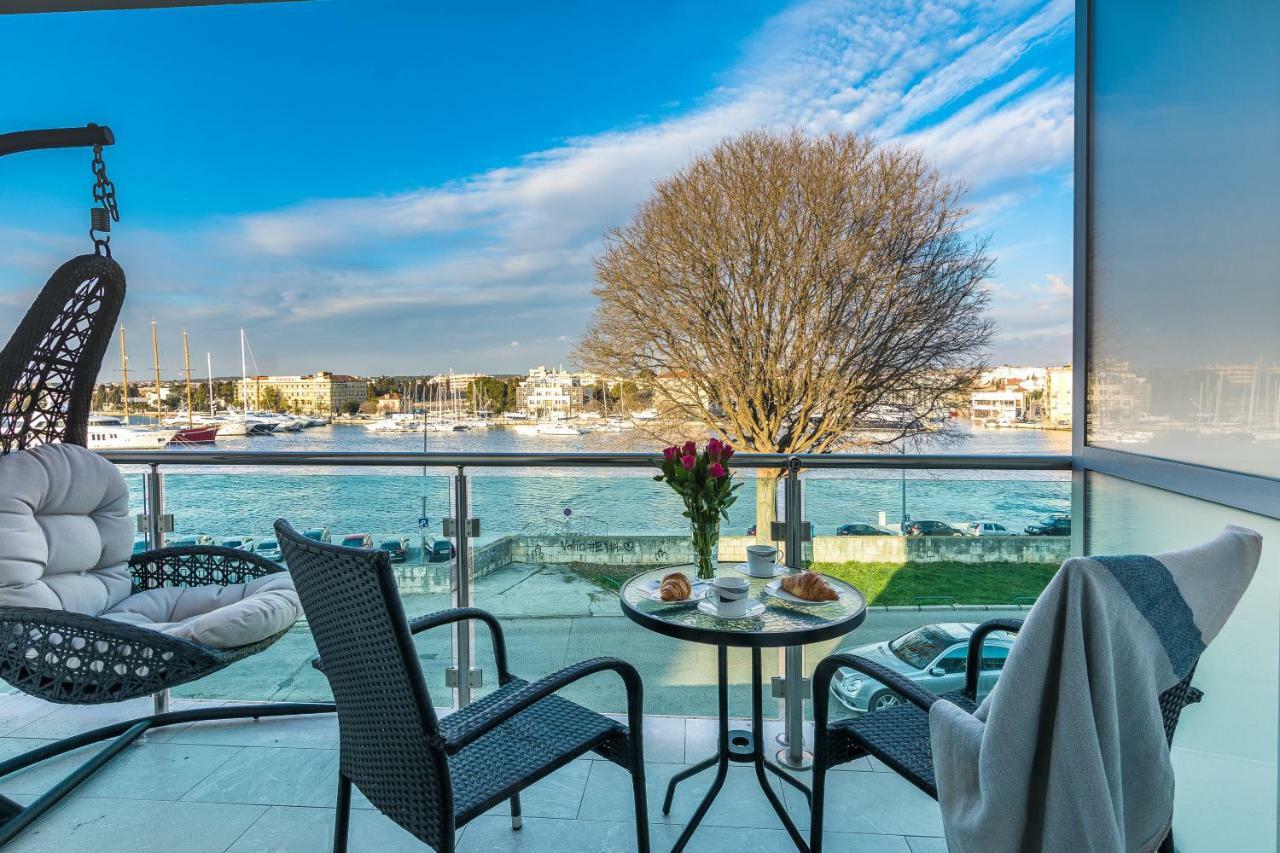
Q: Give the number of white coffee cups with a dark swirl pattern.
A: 2